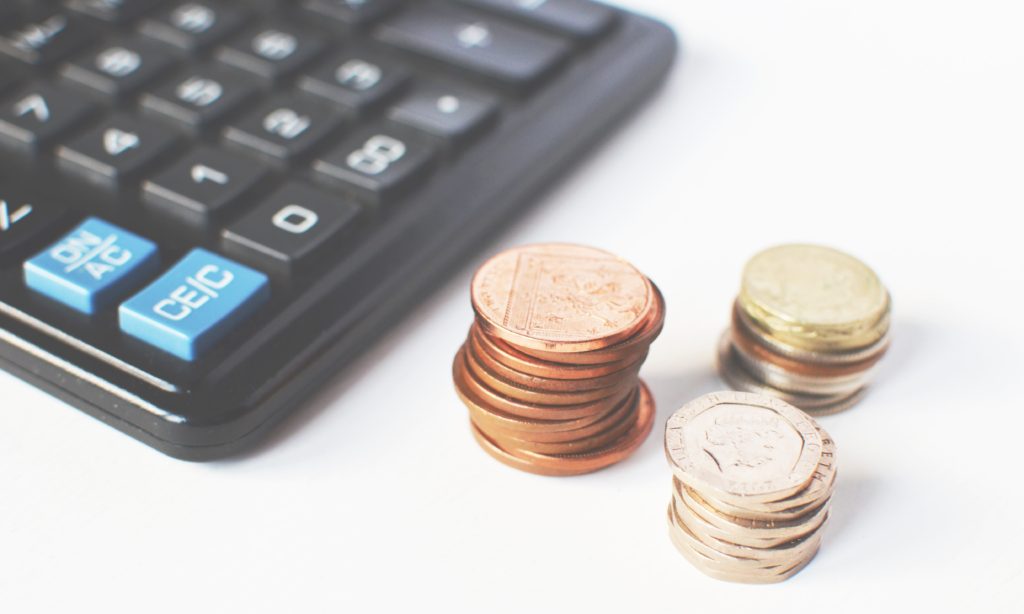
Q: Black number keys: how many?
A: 11